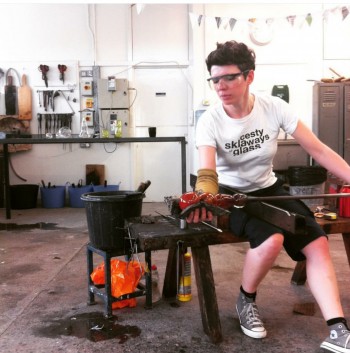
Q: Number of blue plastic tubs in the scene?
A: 3